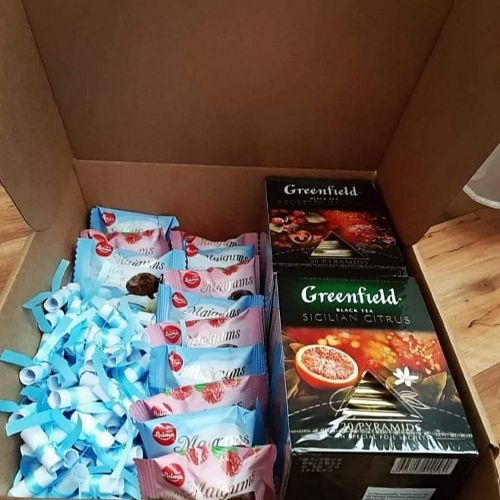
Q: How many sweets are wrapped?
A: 12